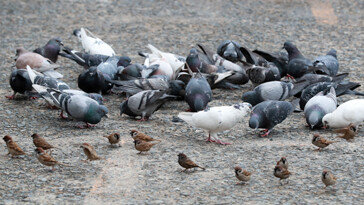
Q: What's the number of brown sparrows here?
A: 14